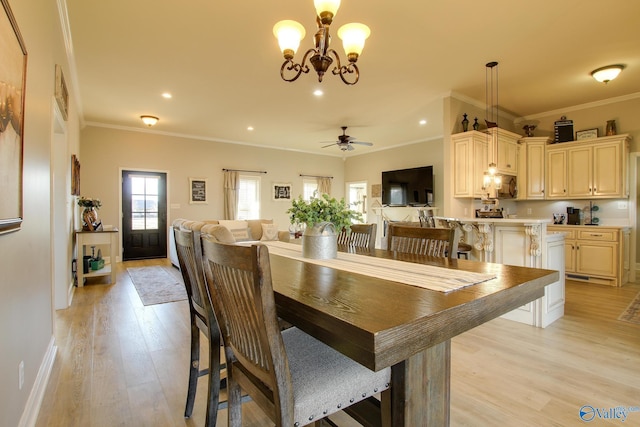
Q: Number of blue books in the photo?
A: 0